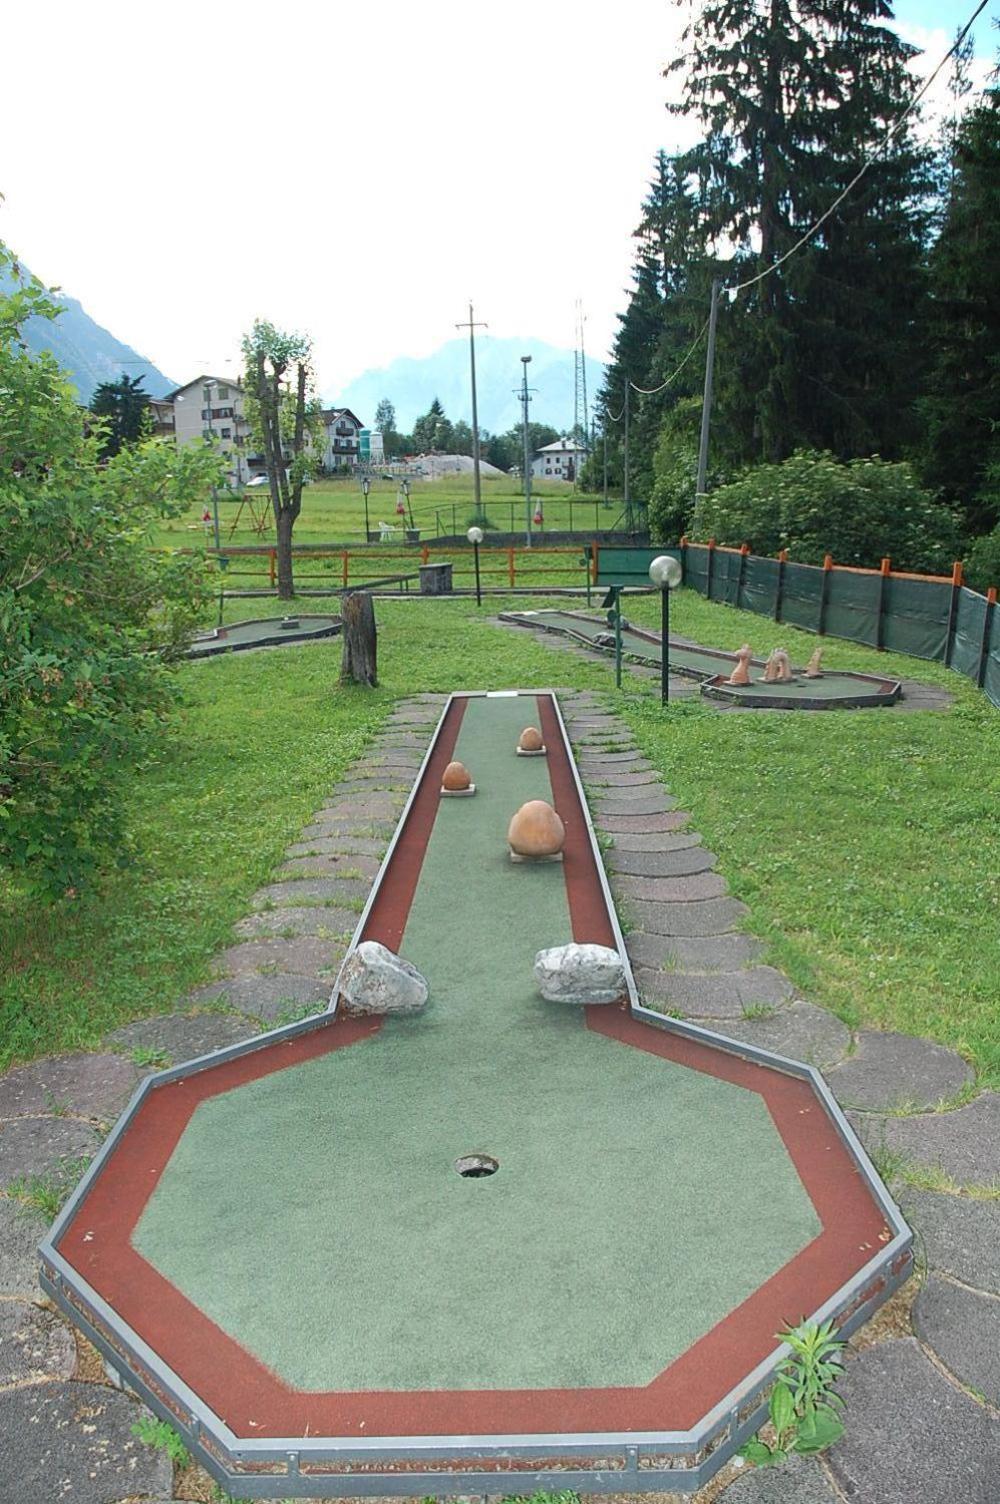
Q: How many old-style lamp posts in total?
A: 2